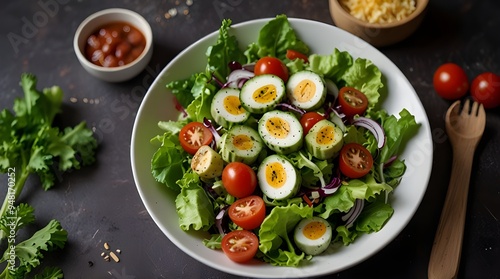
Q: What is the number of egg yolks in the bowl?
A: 8